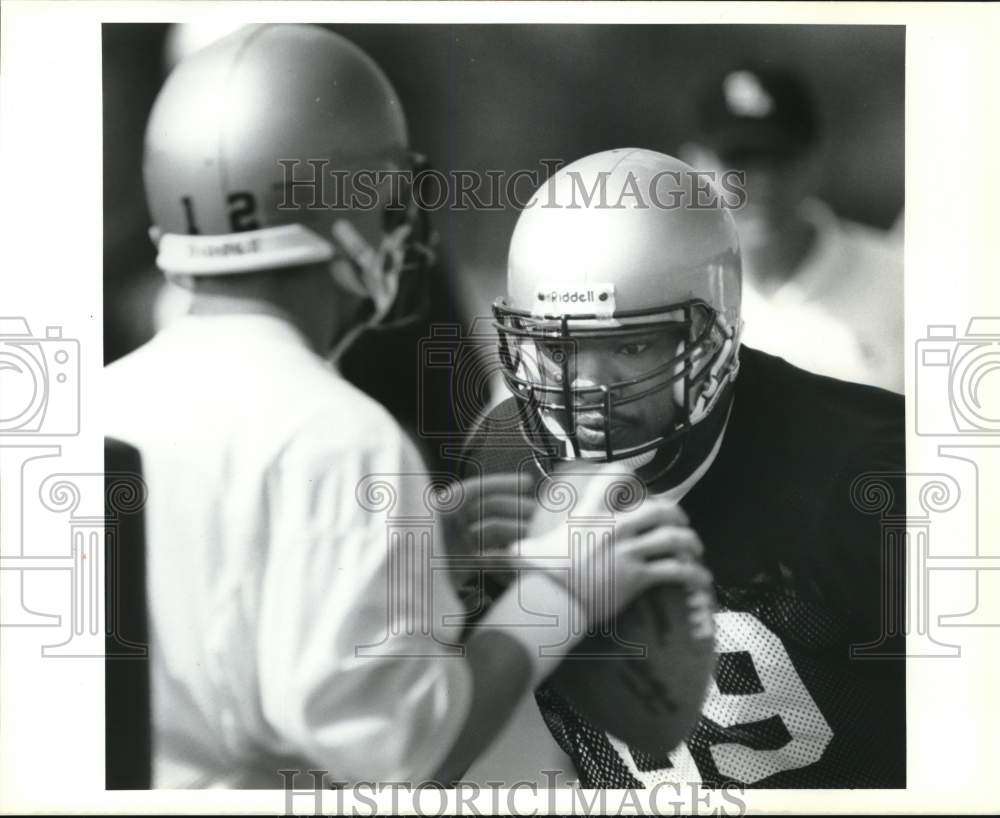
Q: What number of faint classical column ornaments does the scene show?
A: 4